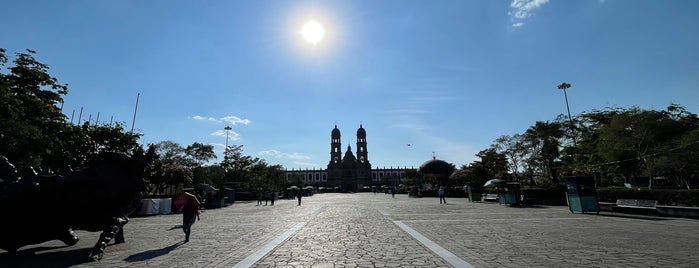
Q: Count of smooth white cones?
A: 0